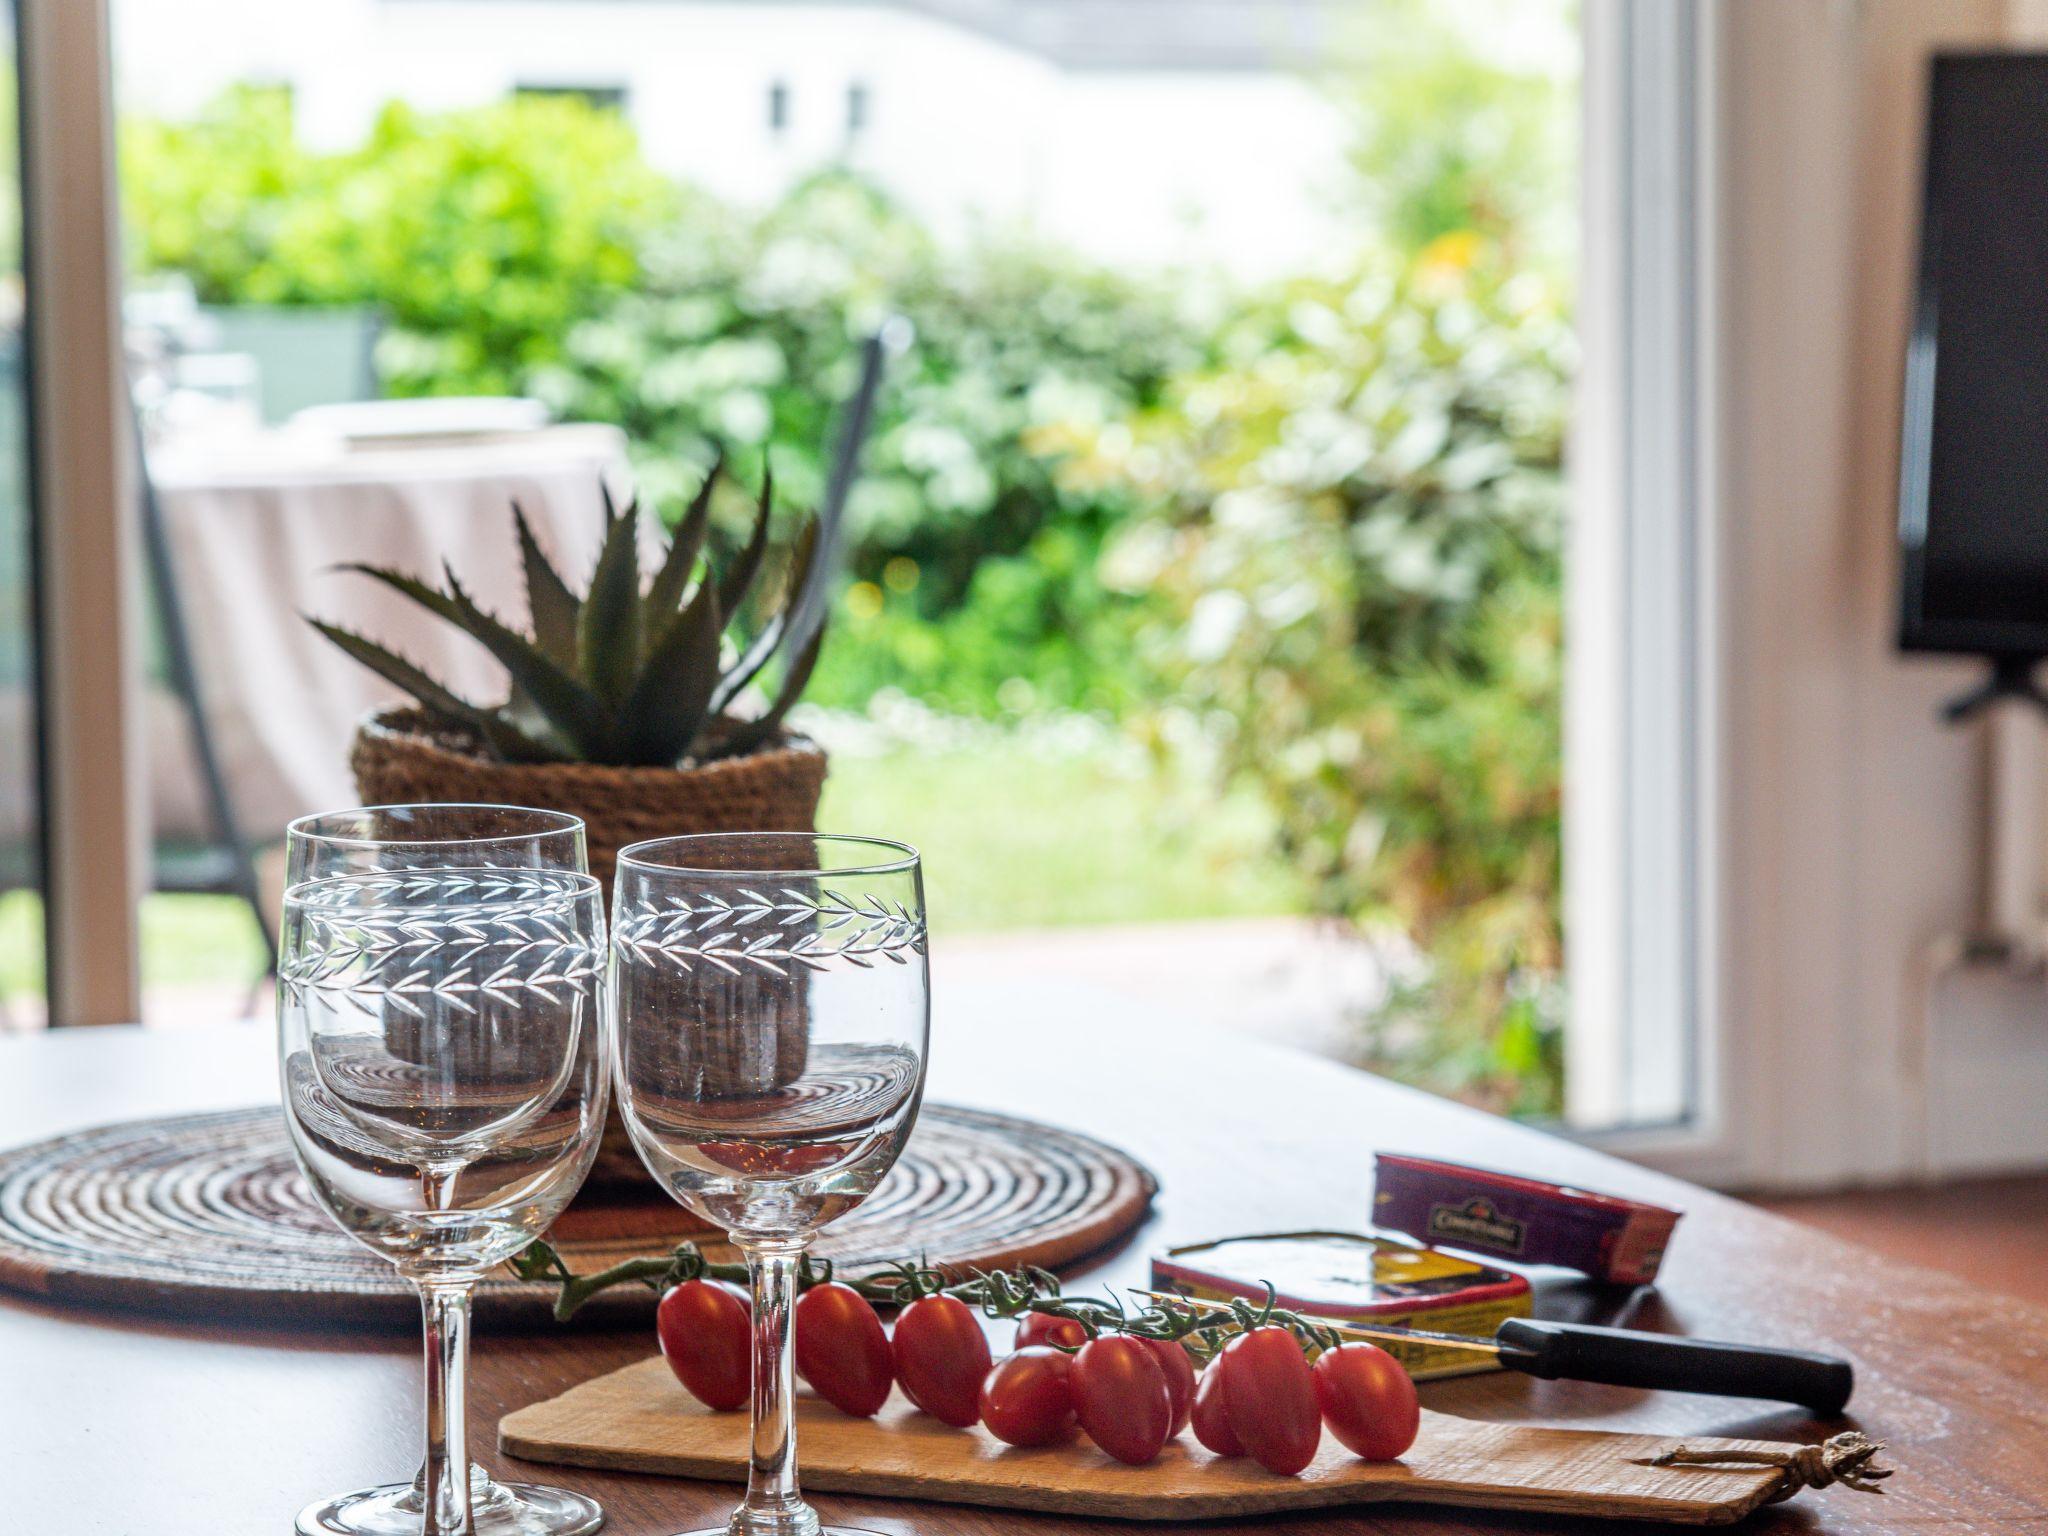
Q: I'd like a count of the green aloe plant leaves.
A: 11